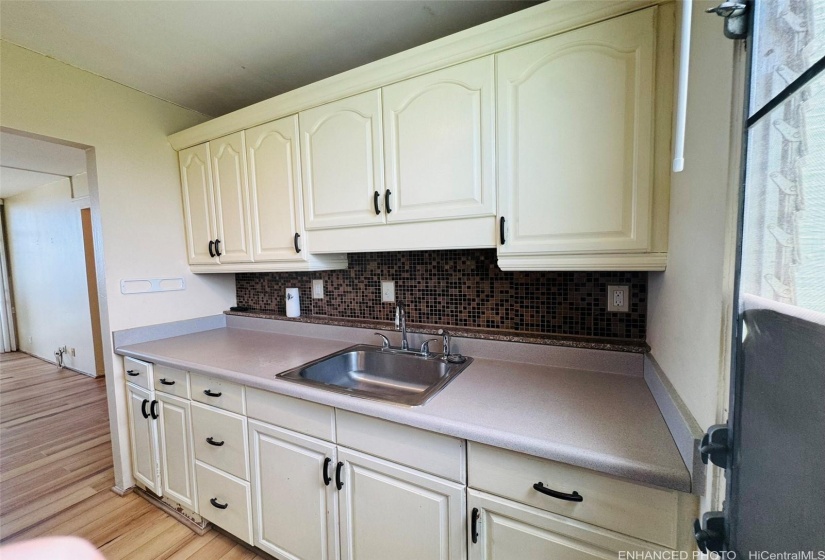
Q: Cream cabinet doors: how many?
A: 11